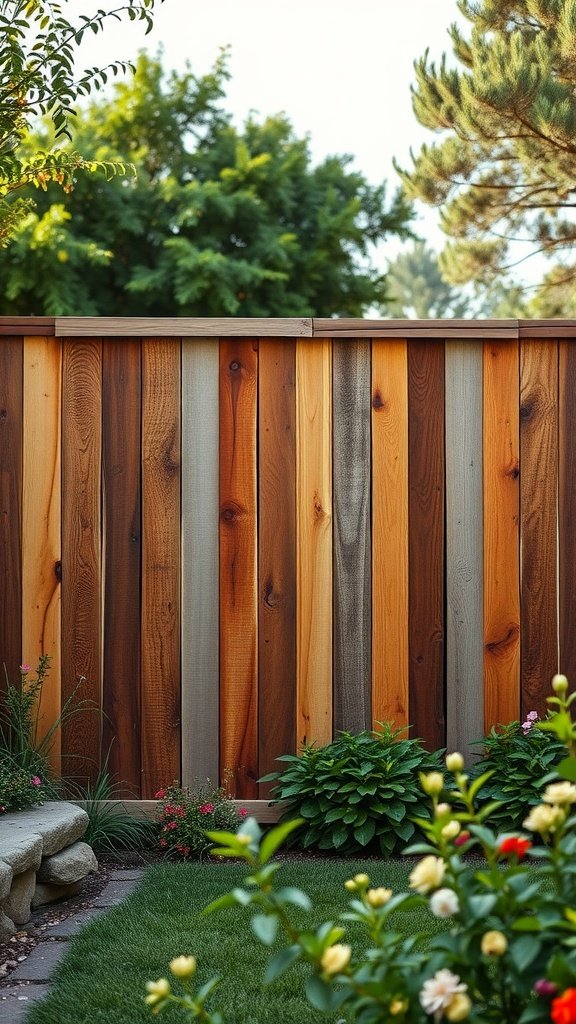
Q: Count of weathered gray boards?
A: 3